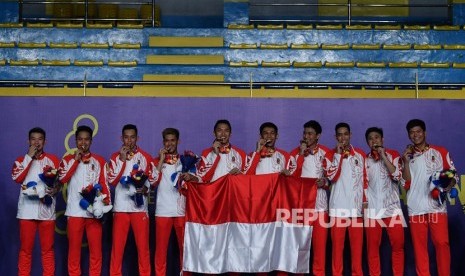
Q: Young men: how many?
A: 10